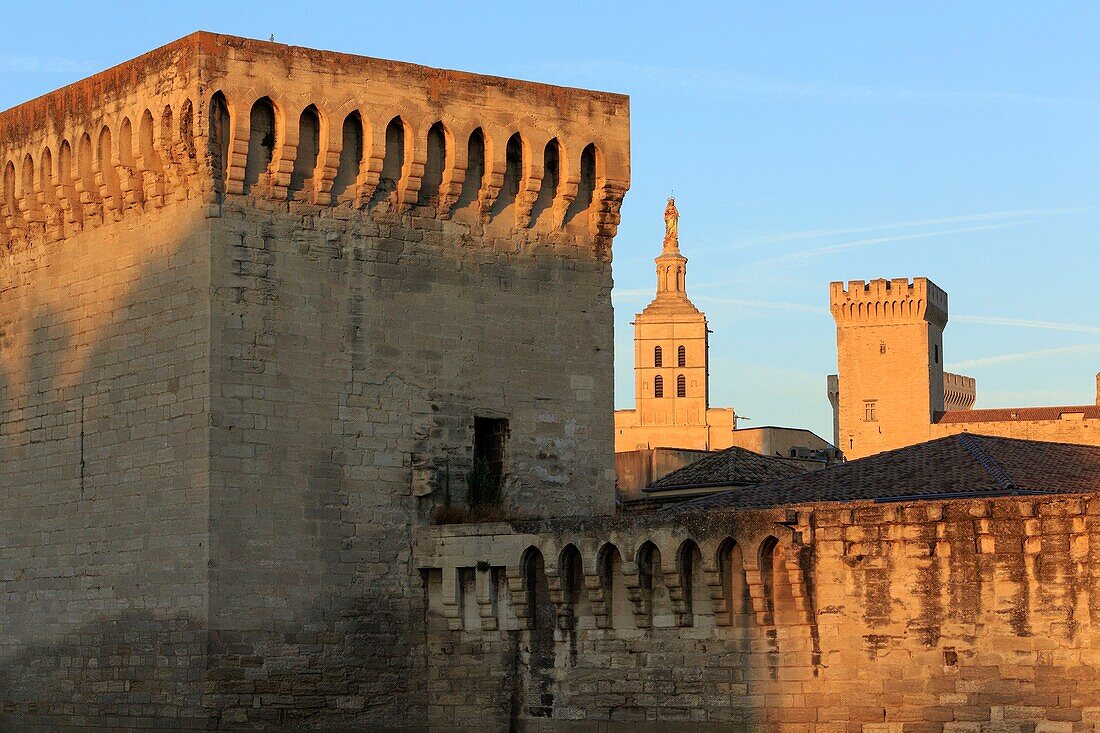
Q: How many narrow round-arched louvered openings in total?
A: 4